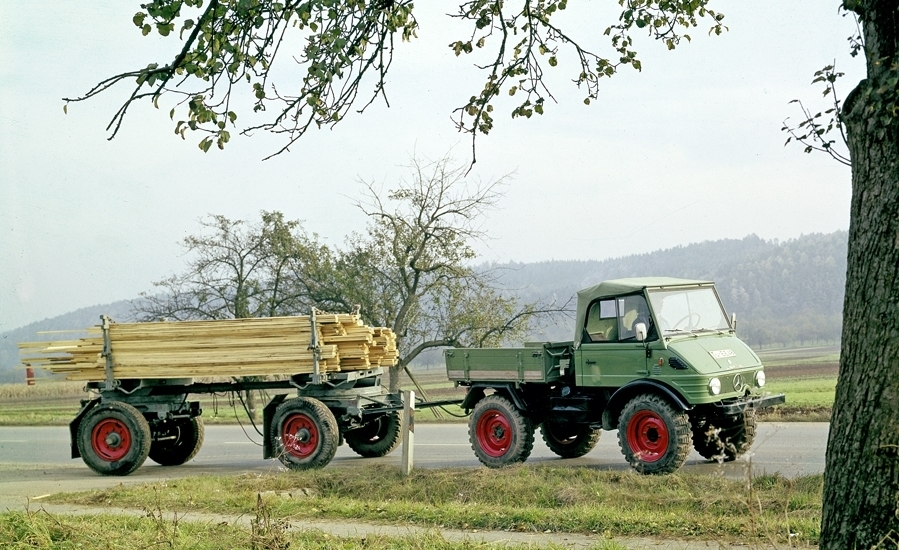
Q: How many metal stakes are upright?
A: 2